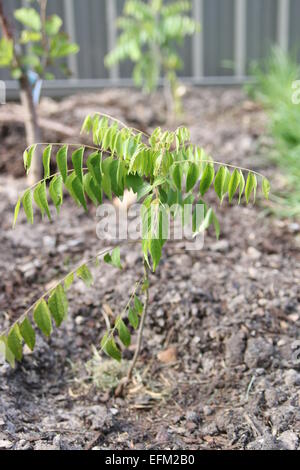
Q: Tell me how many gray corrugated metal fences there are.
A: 1